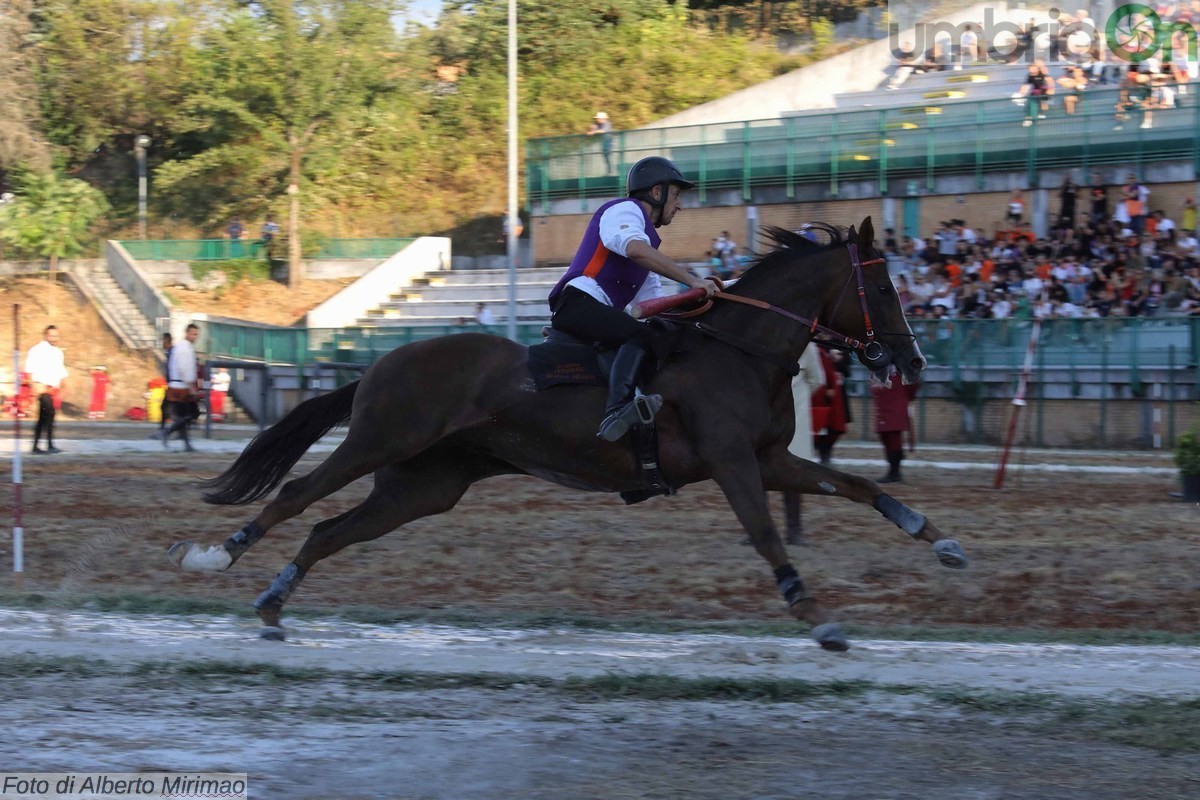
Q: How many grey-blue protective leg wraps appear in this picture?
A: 4